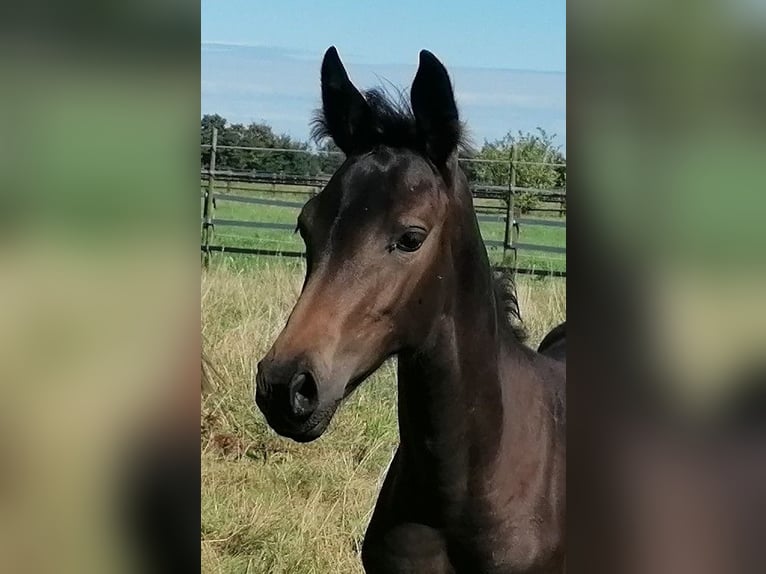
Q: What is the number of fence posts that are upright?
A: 2